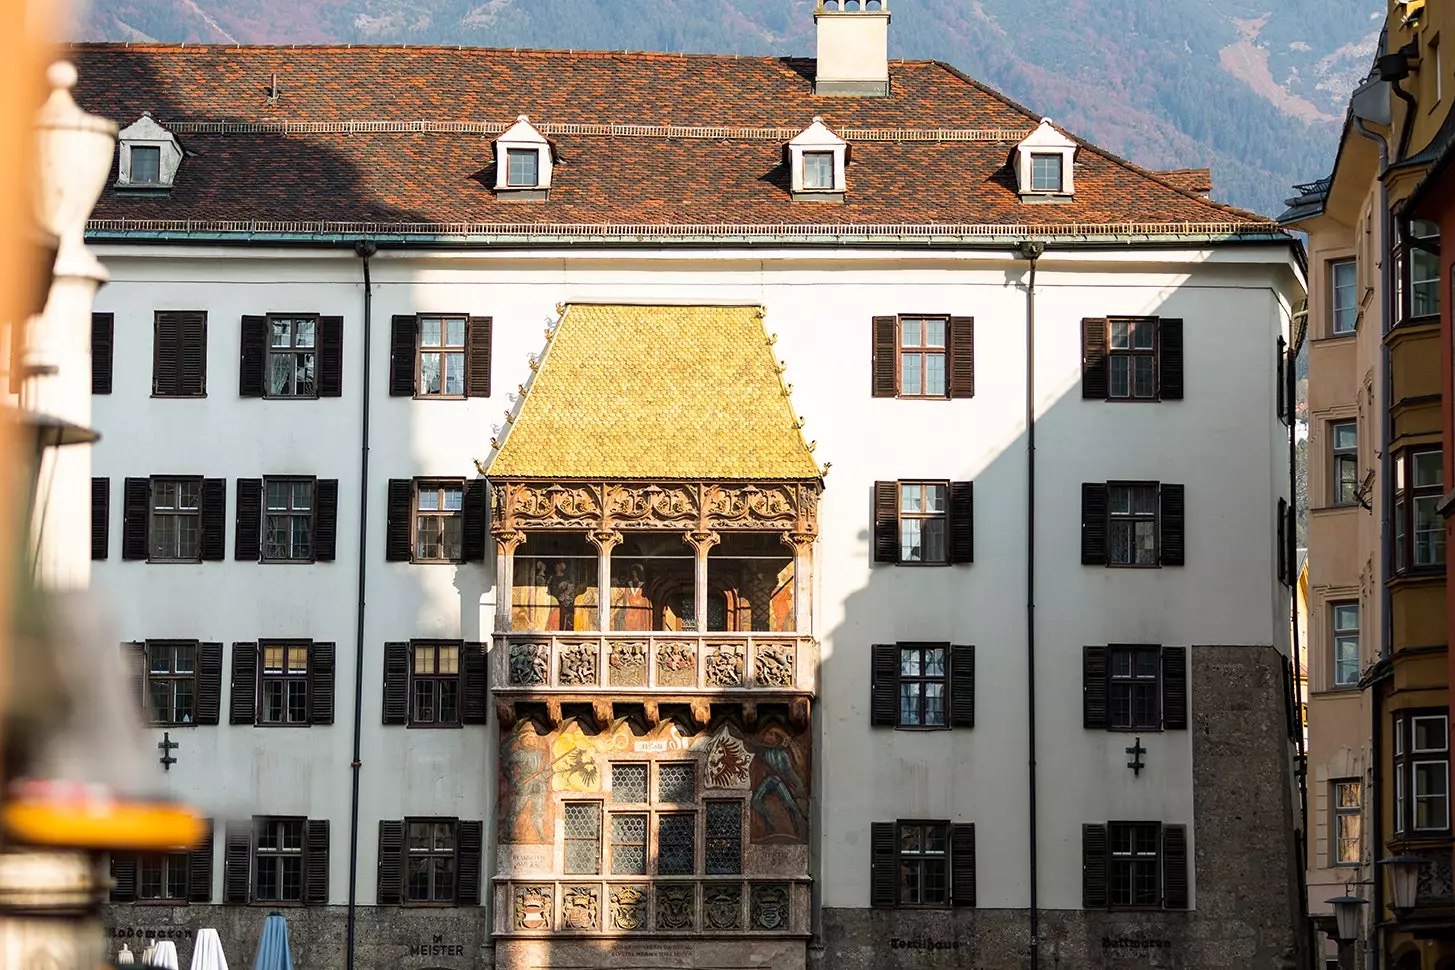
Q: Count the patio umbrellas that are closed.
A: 5